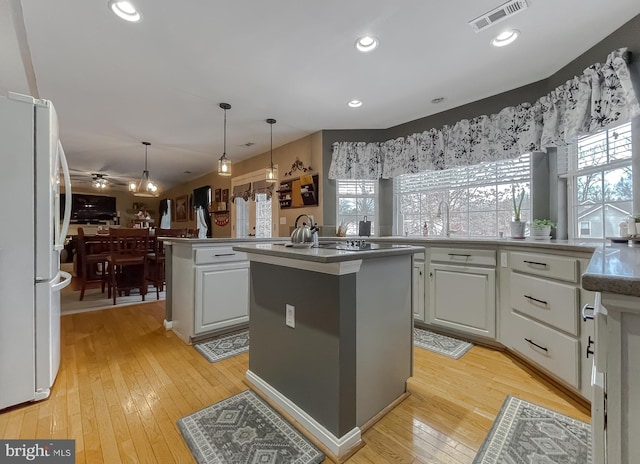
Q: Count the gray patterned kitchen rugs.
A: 4